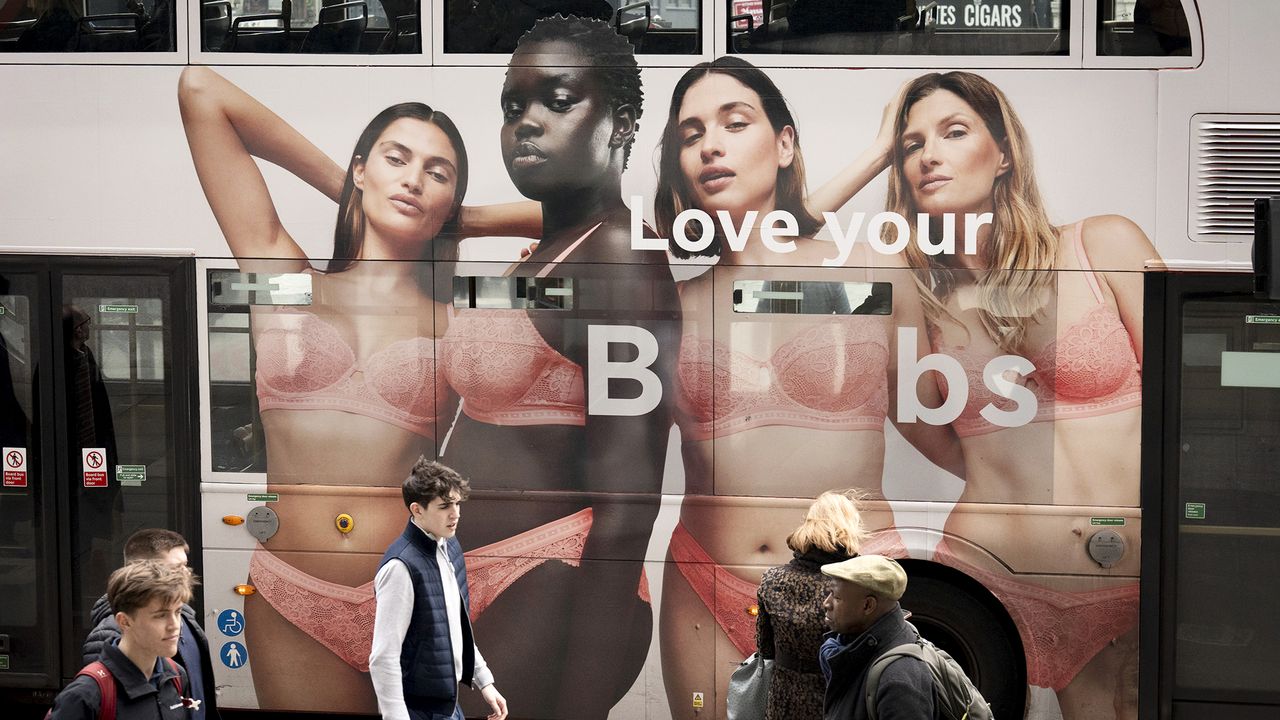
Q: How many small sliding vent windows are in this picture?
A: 3